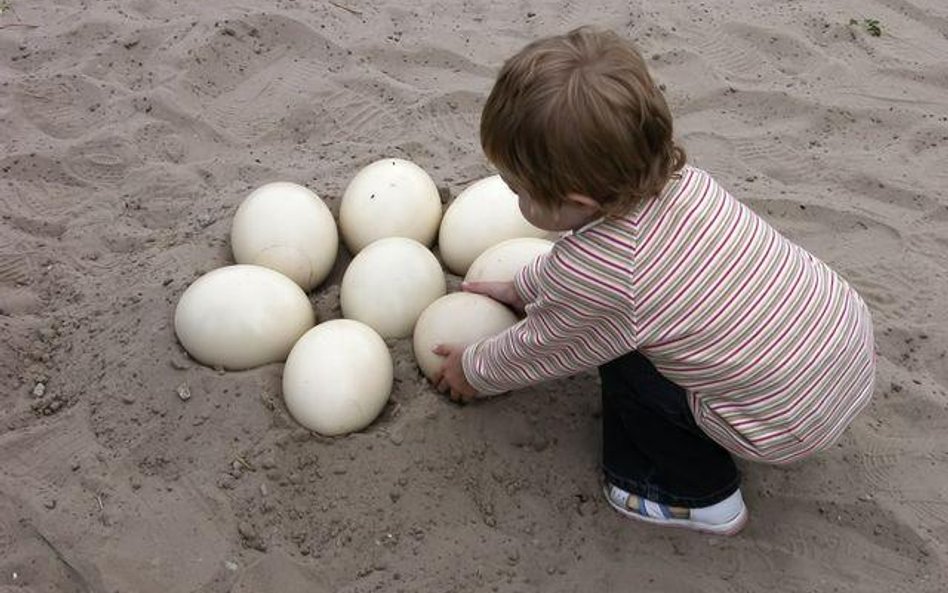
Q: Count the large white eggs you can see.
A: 8